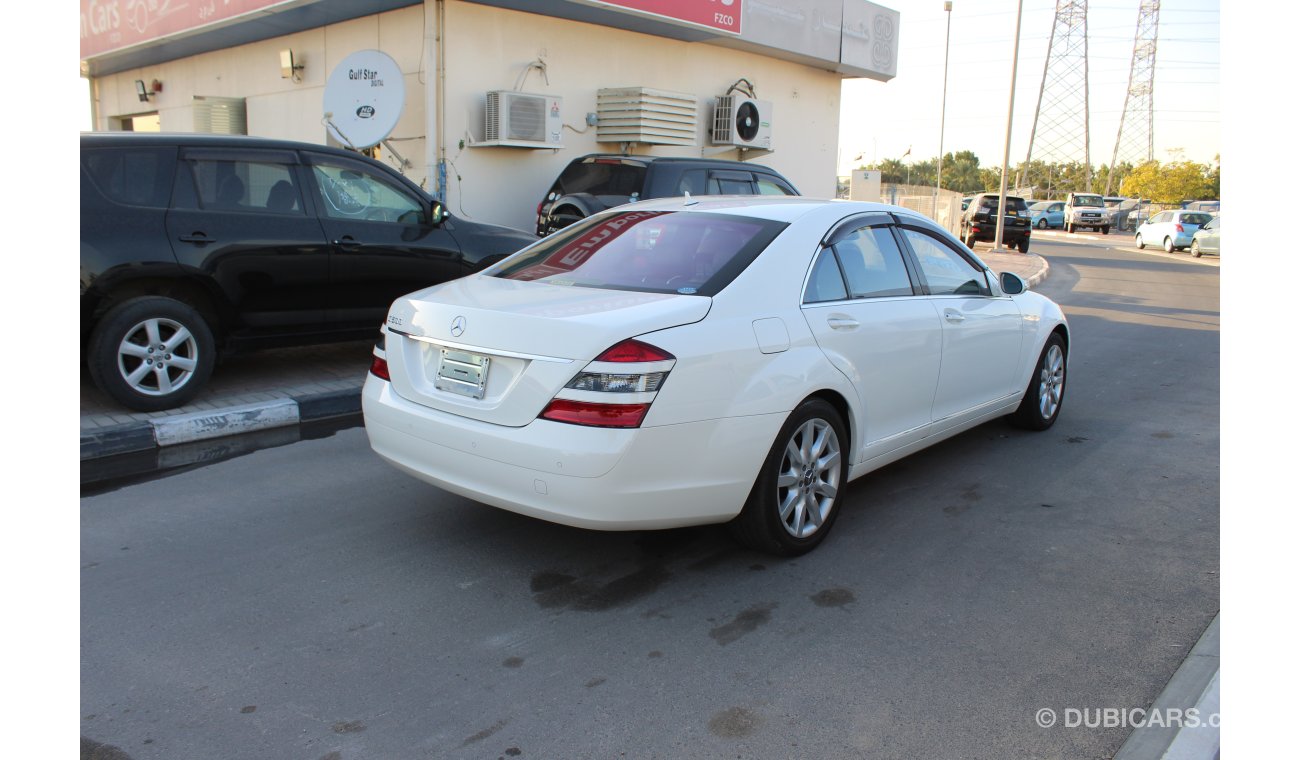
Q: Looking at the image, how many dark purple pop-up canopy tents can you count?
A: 0